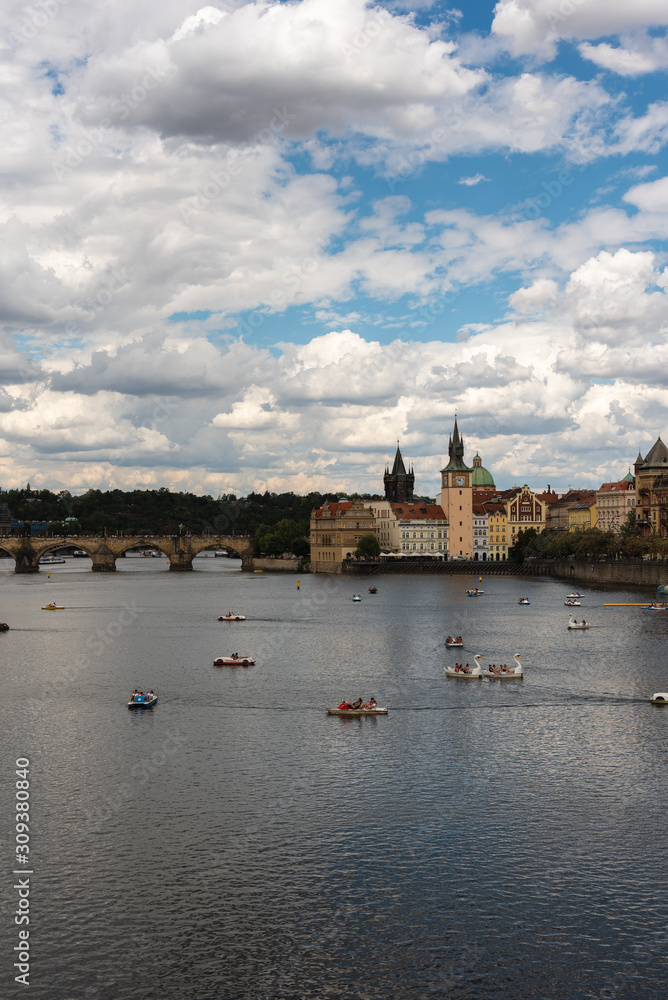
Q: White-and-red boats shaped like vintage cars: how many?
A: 2